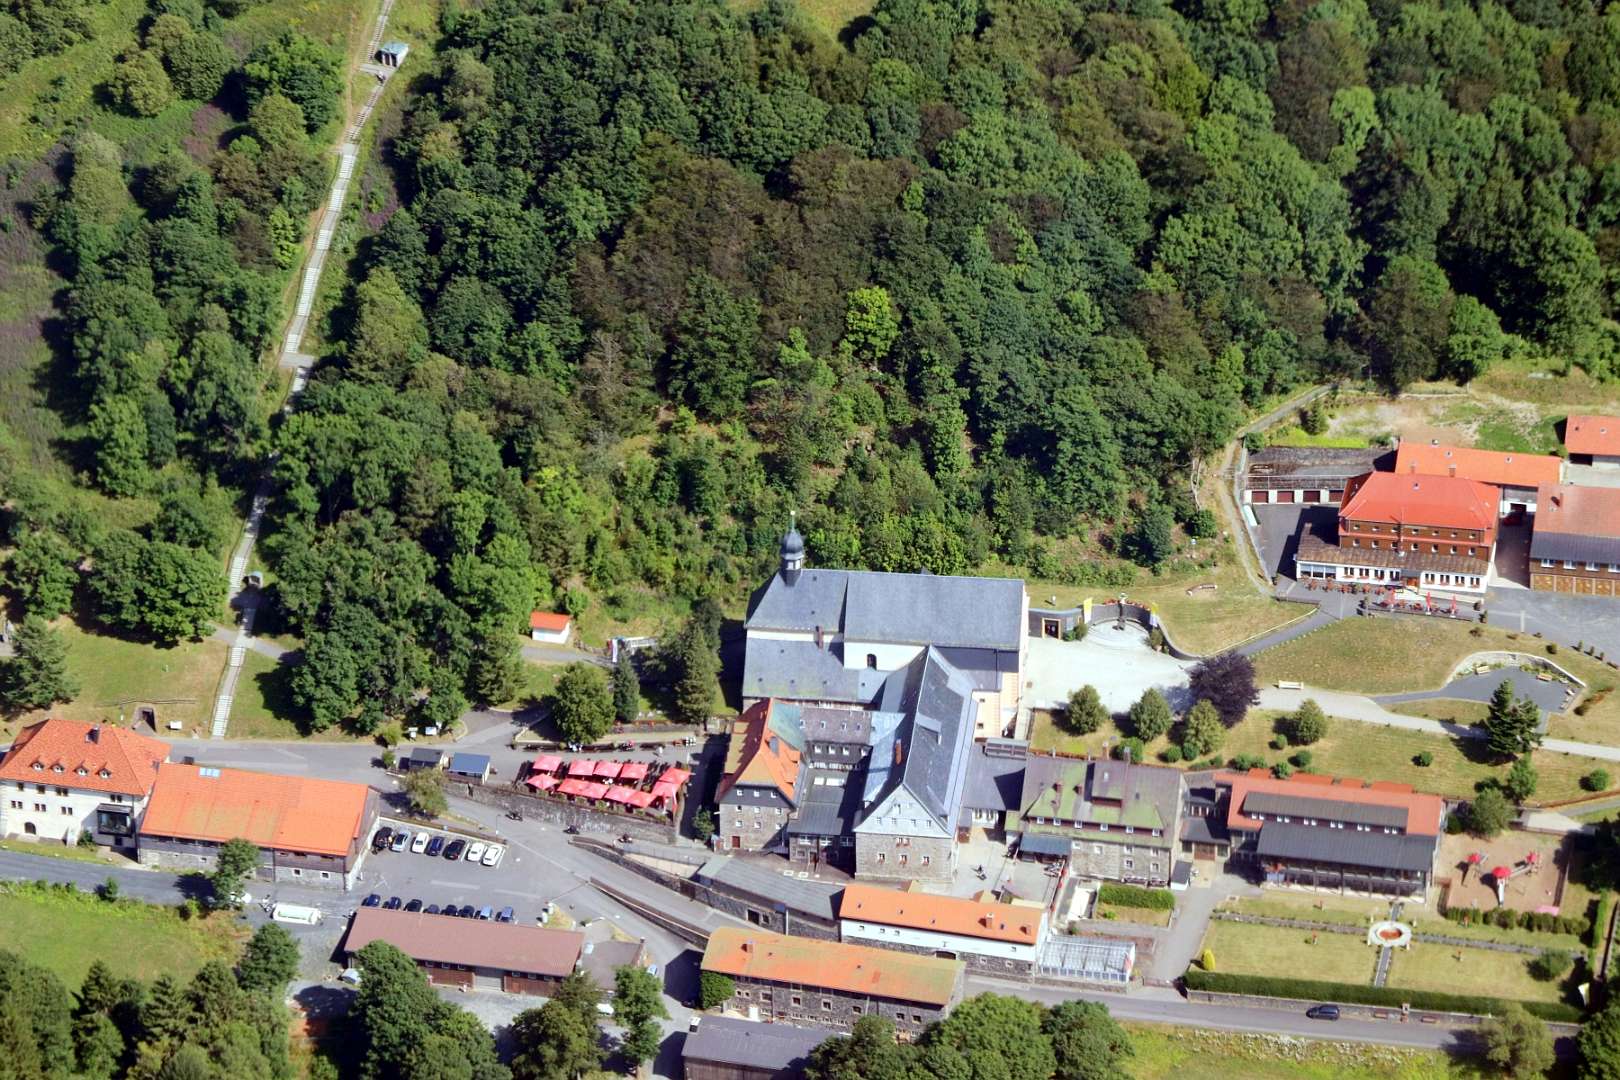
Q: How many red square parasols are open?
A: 11